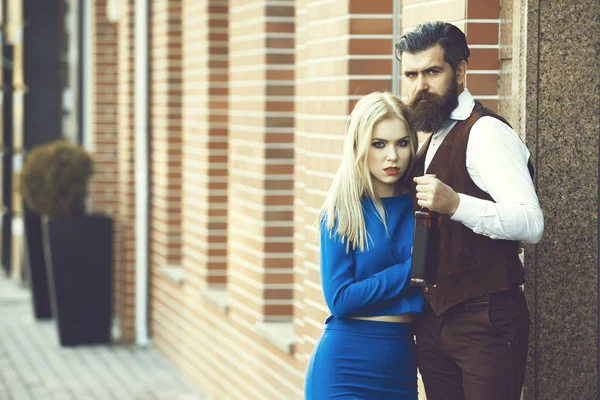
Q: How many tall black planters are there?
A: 2